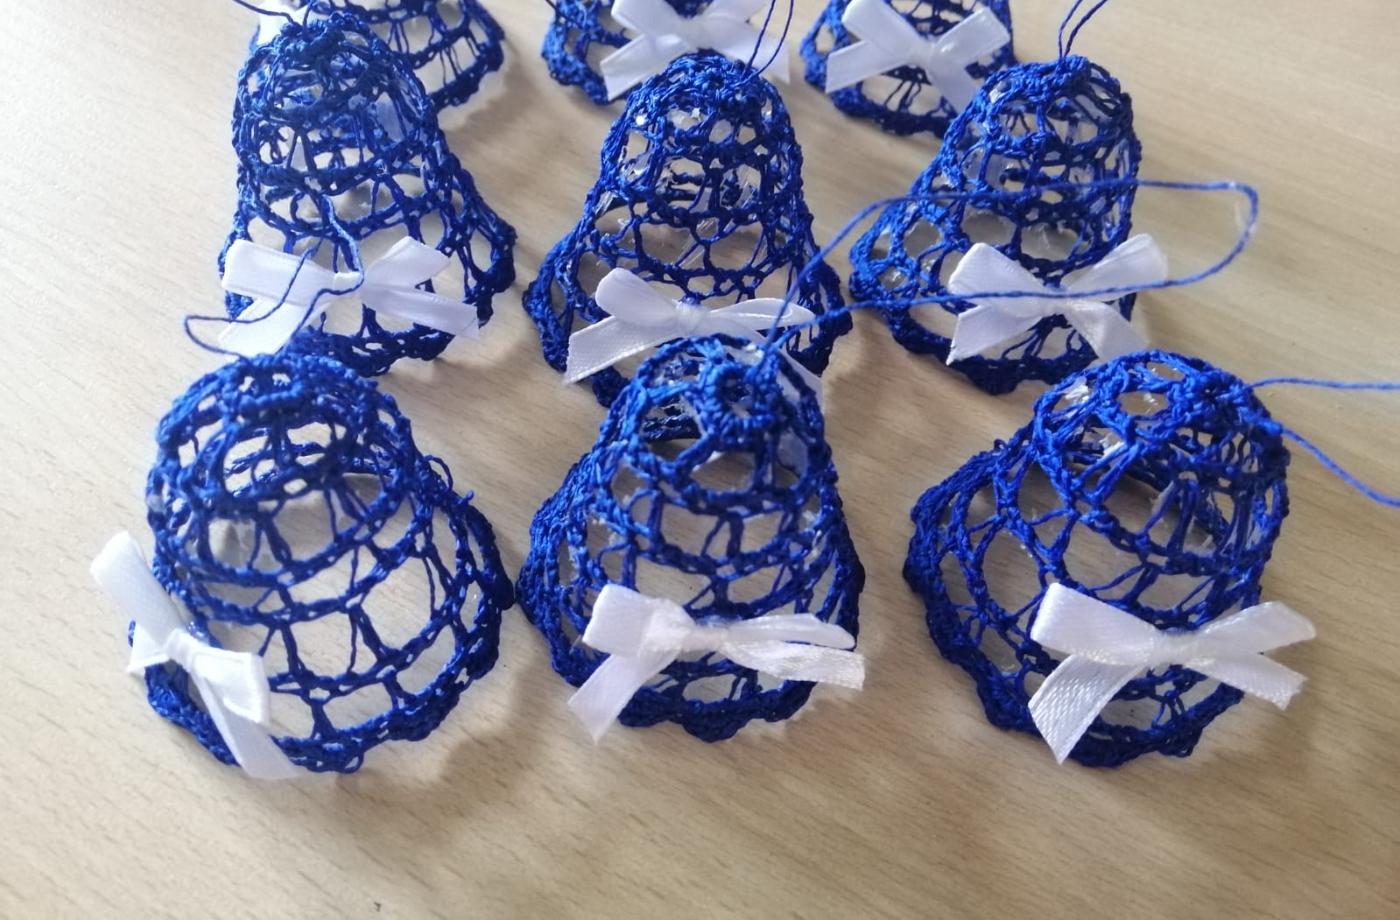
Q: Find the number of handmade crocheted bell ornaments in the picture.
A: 9